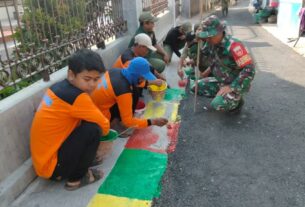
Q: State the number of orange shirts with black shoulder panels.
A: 3